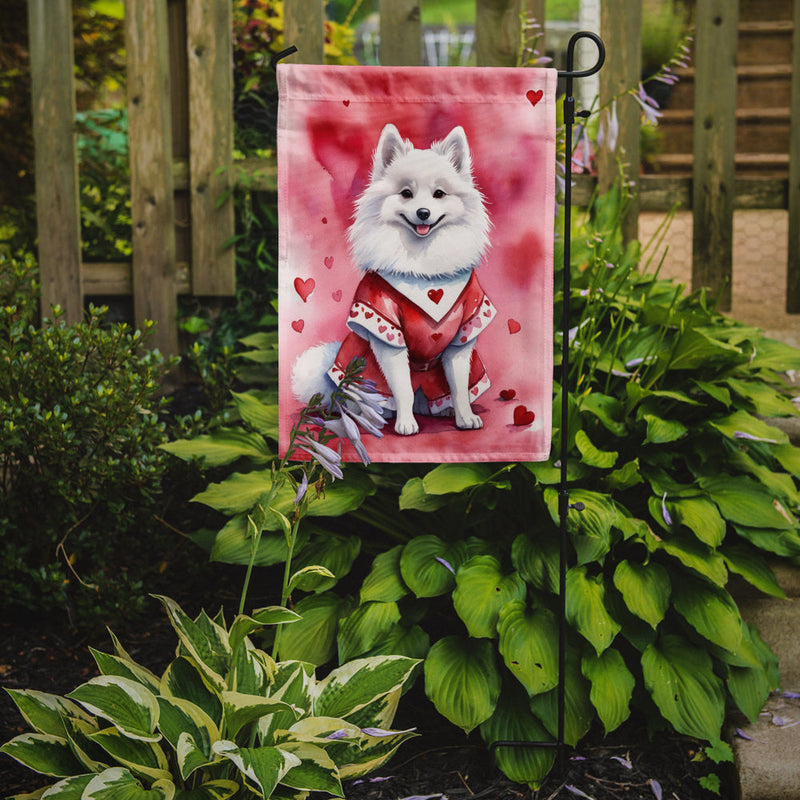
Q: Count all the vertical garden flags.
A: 1